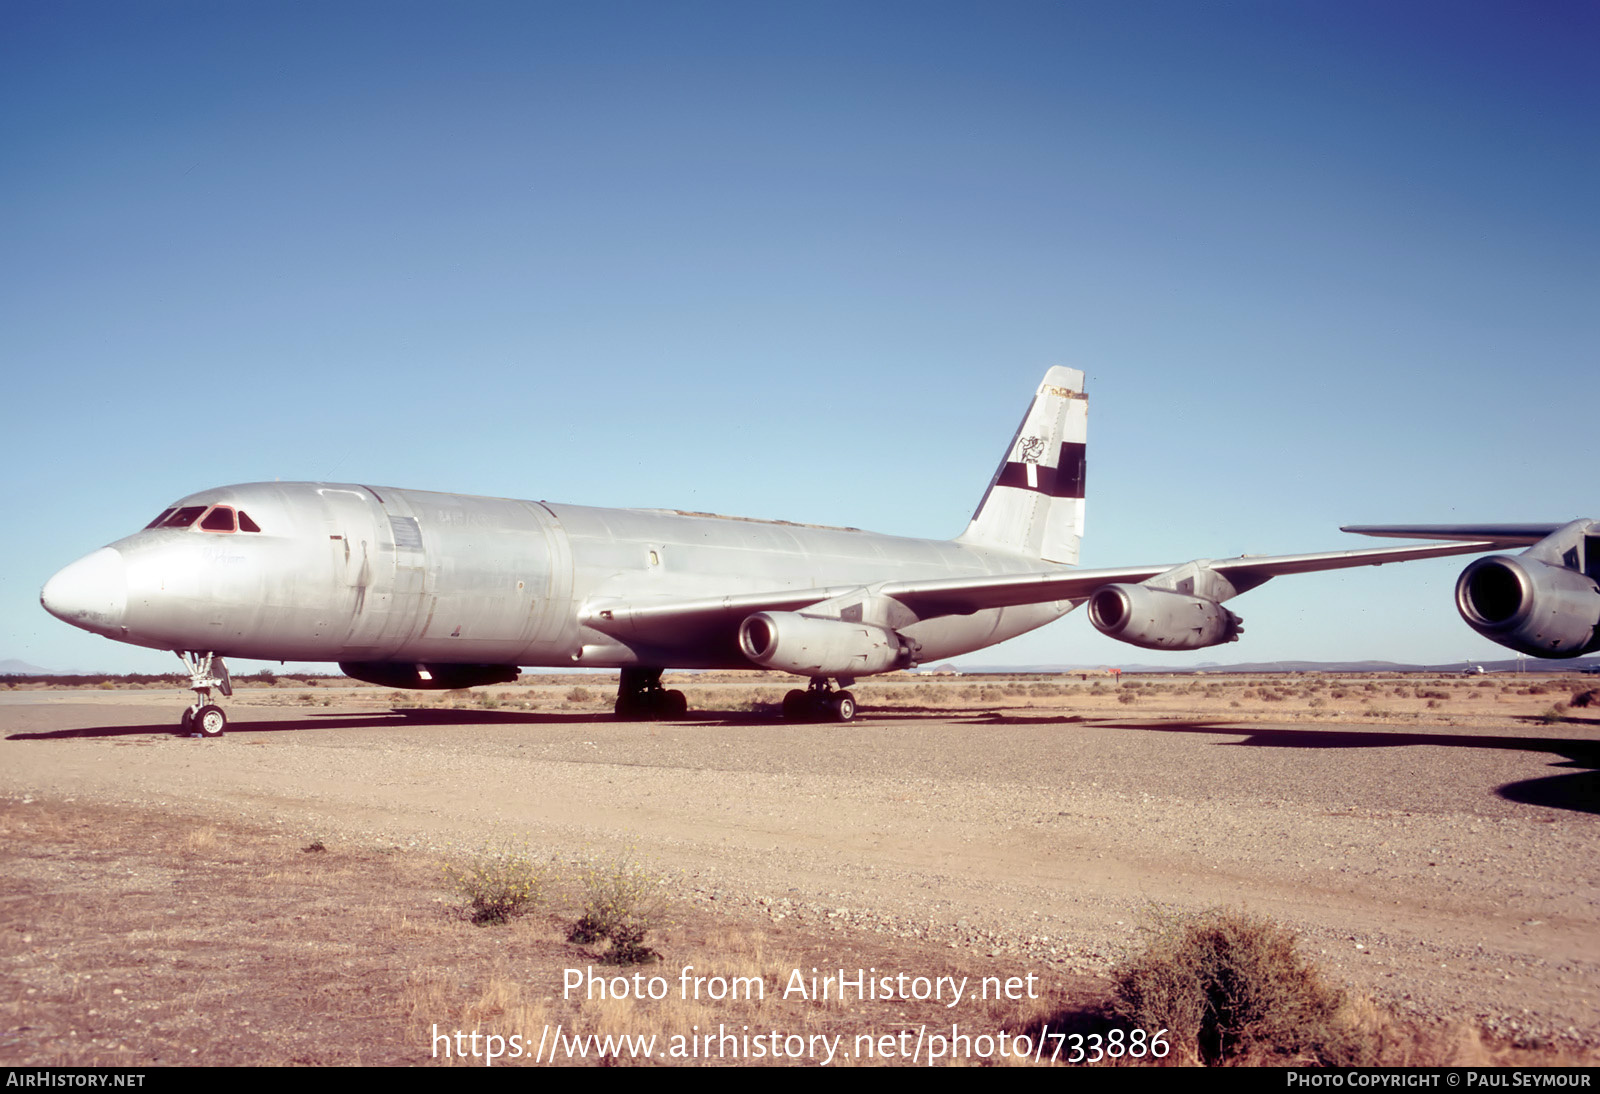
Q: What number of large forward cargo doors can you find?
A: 1